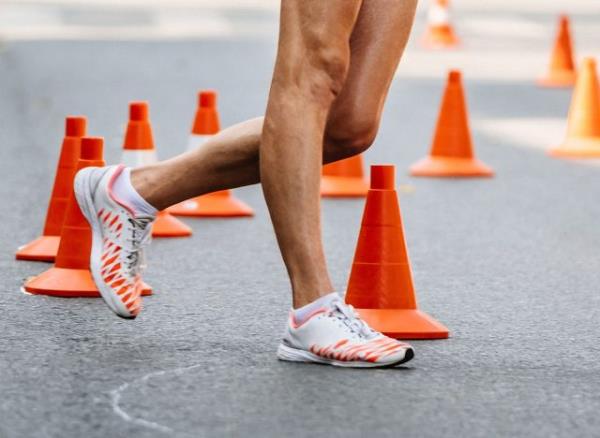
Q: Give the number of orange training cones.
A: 10